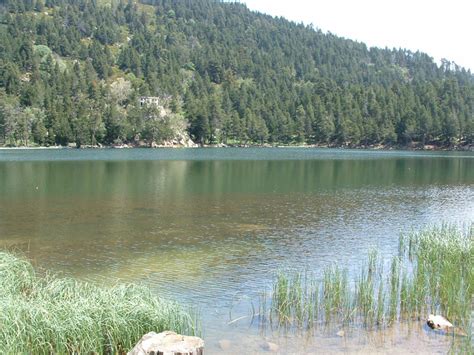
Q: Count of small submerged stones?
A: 3